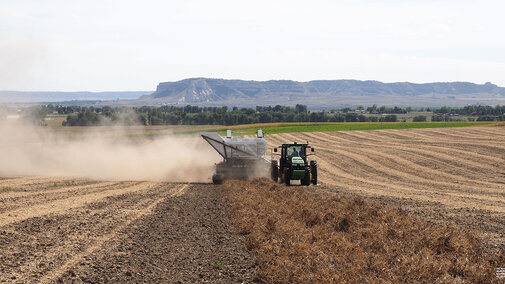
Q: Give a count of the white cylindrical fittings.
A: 2